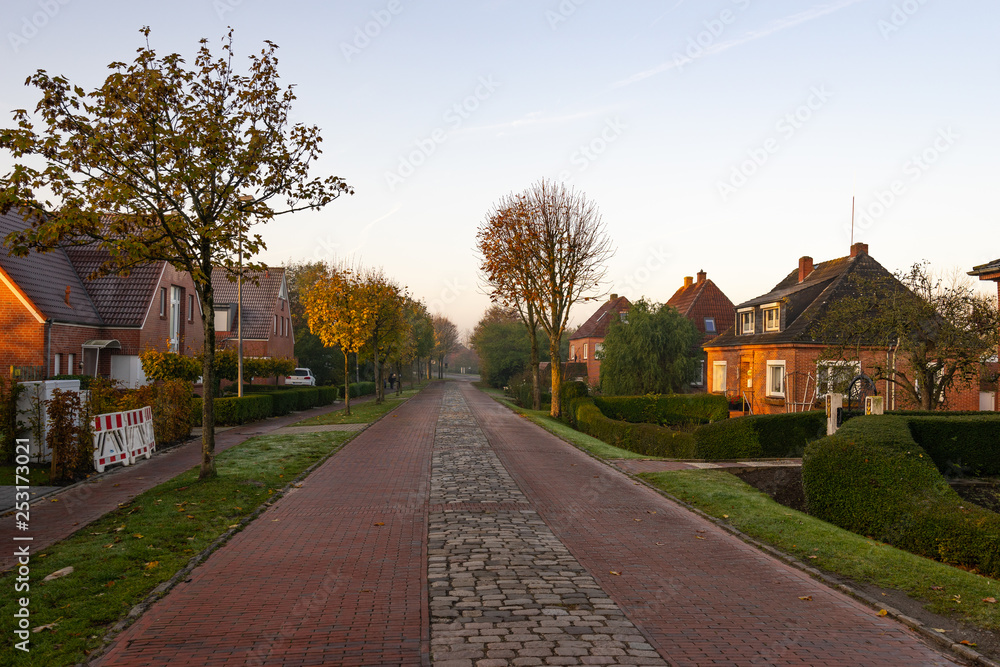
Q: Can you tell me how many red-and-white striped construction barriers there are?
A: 3